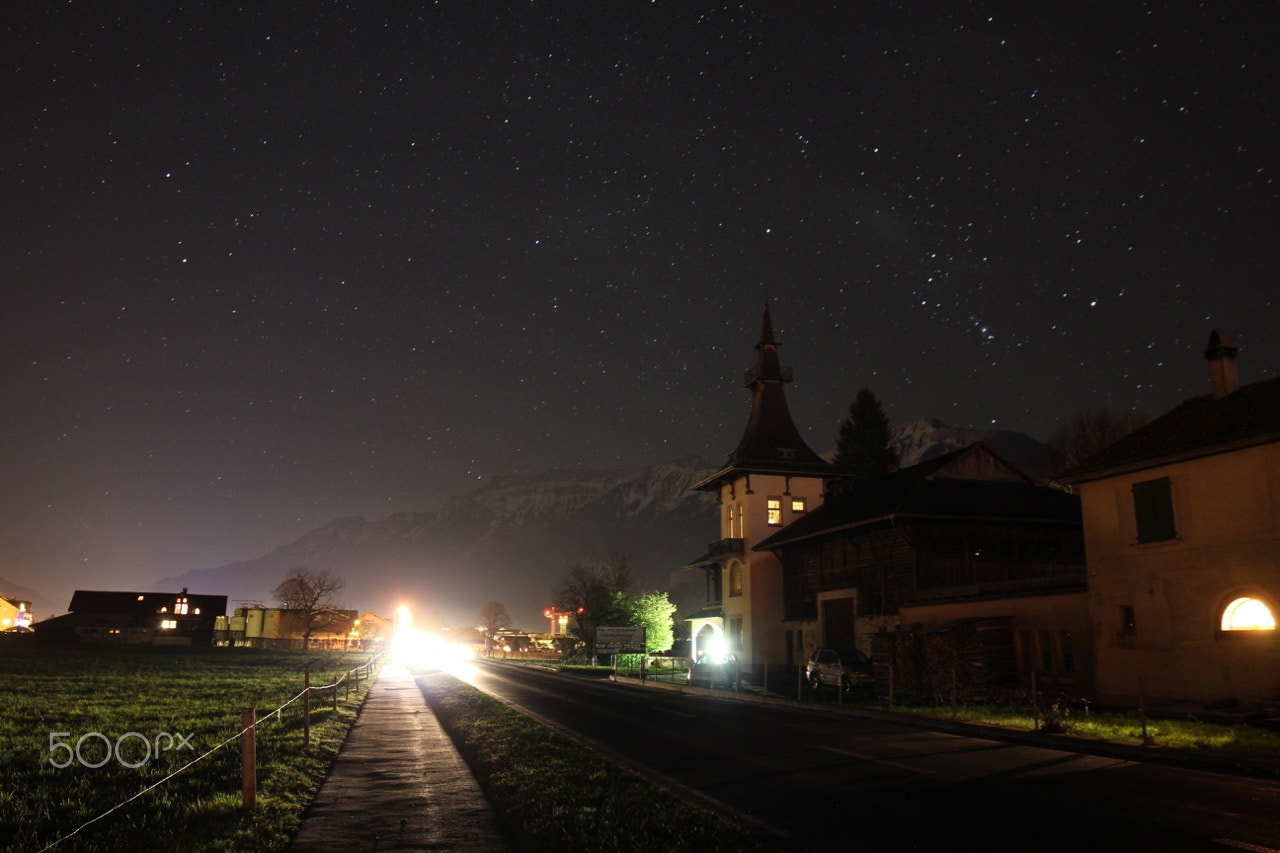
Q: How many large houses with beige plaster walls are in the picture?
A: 2